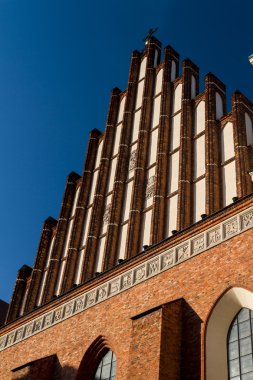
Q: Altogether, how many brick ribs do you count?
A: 11